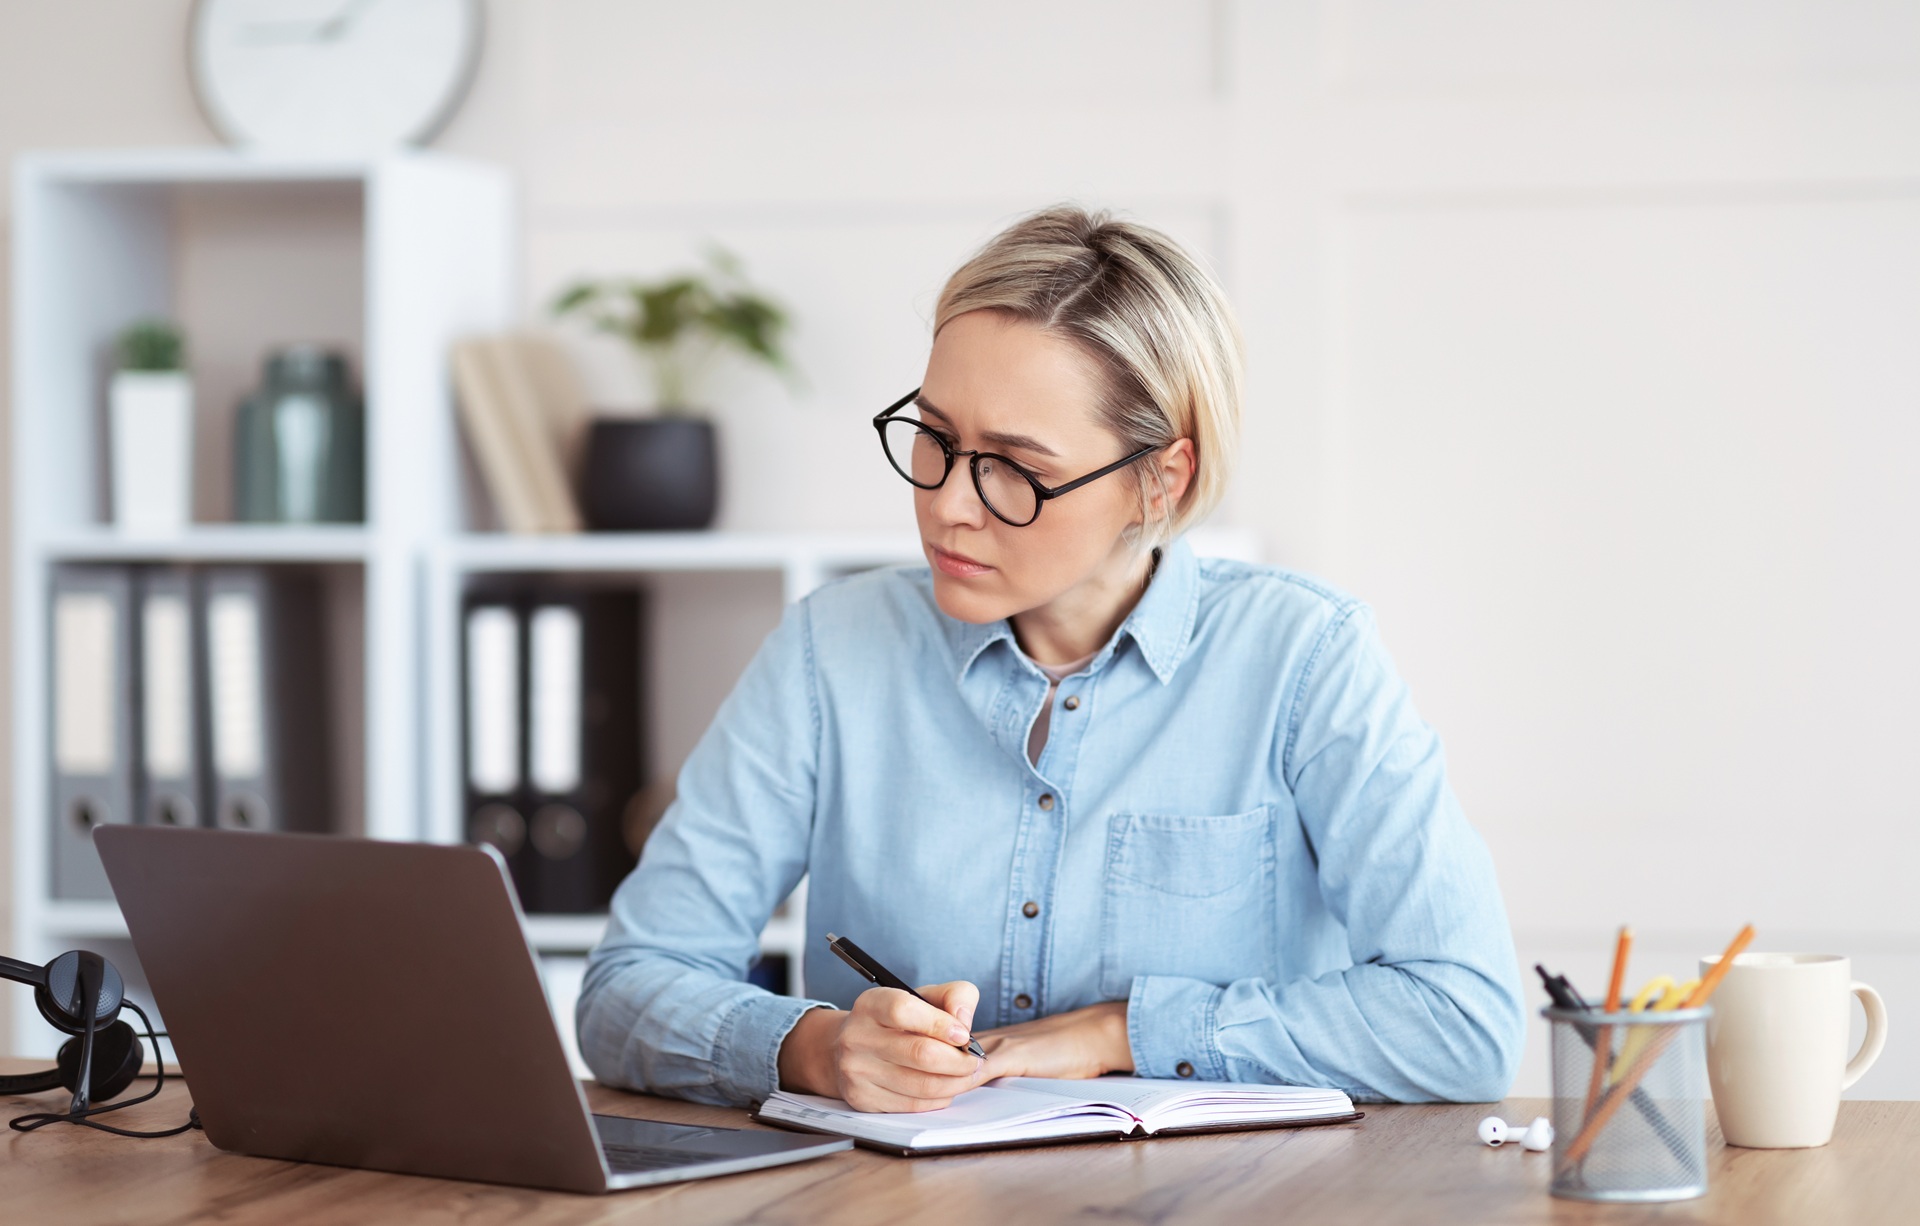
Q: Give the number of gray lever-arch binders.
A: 3